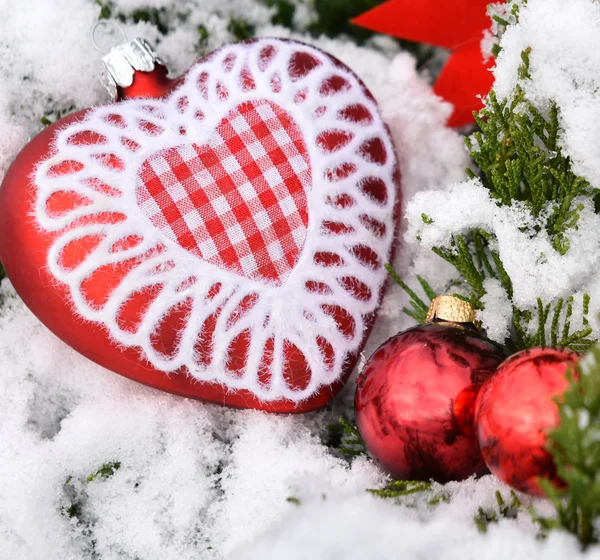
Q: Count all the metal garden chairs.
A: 0